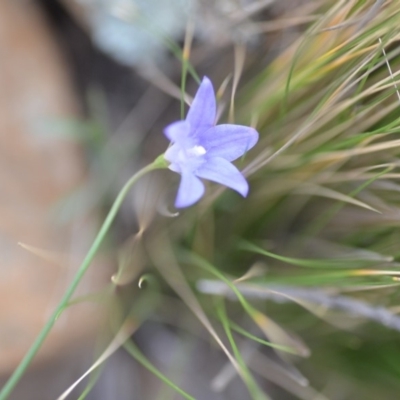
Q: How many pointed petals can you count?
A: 5